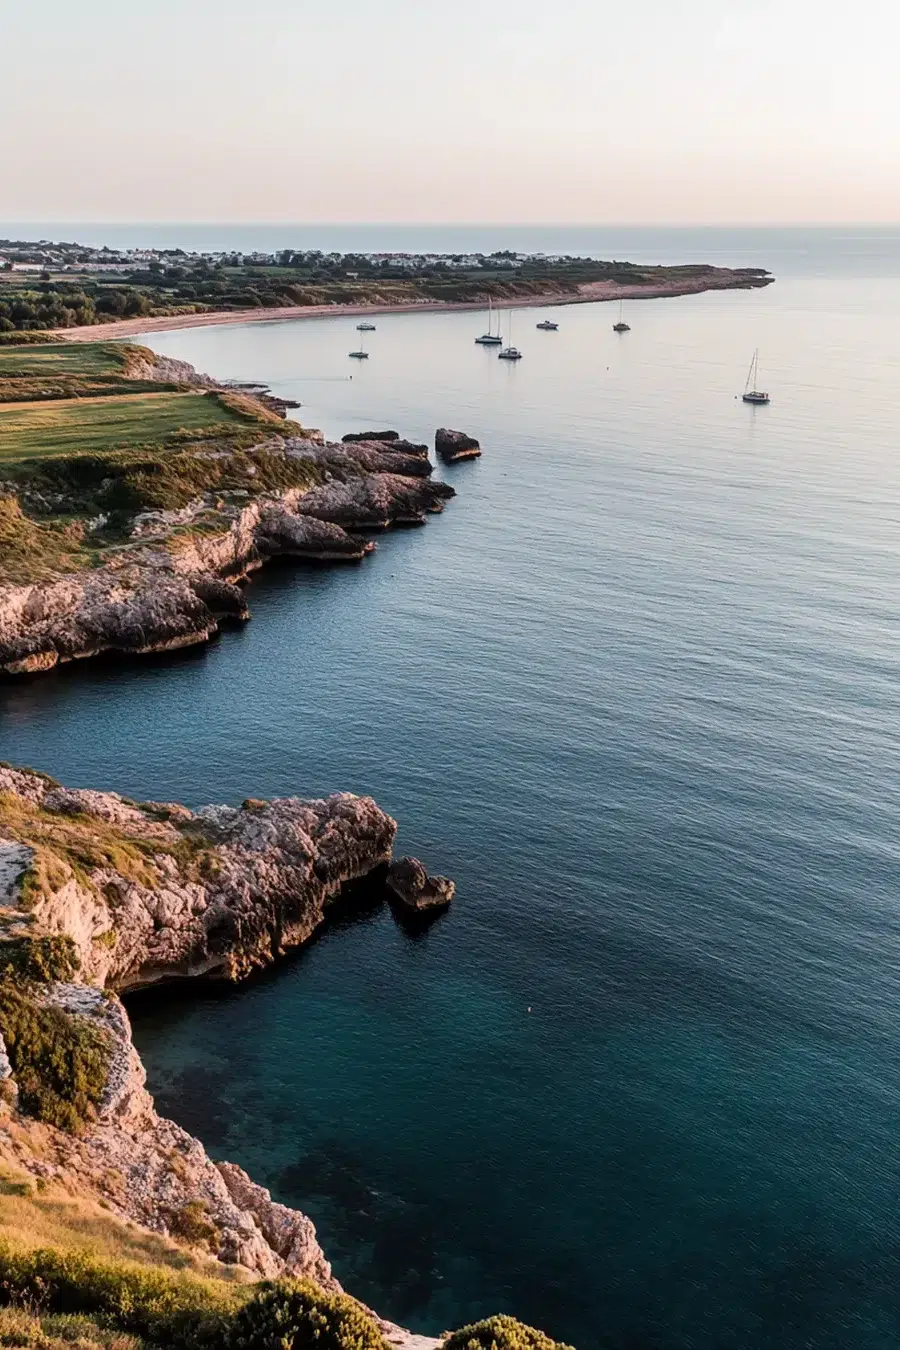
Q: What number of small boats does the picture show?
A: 7